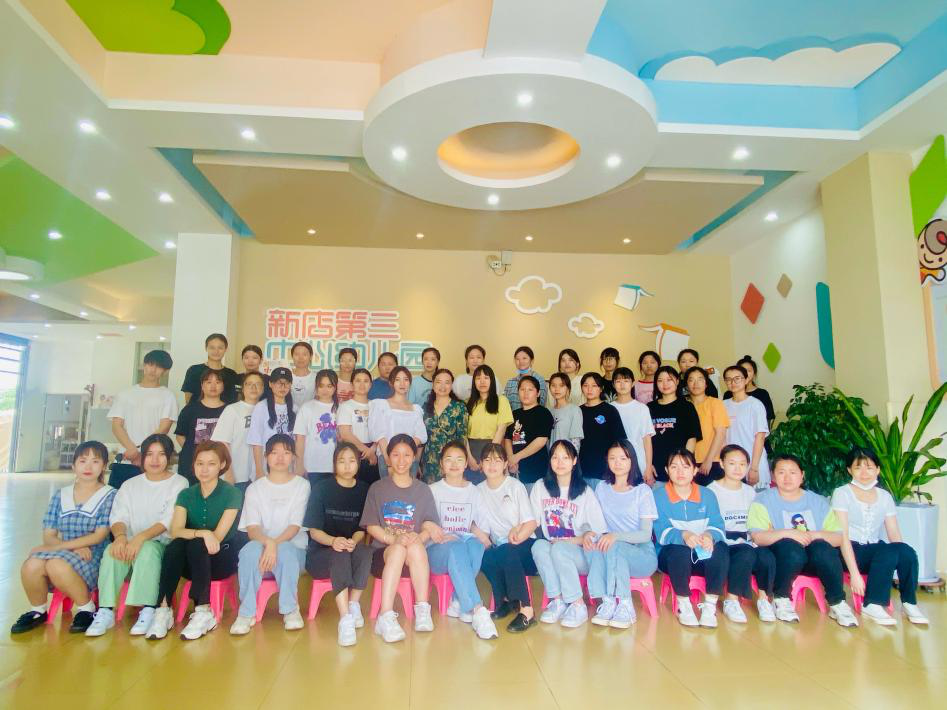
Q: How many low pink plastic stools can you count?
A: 14